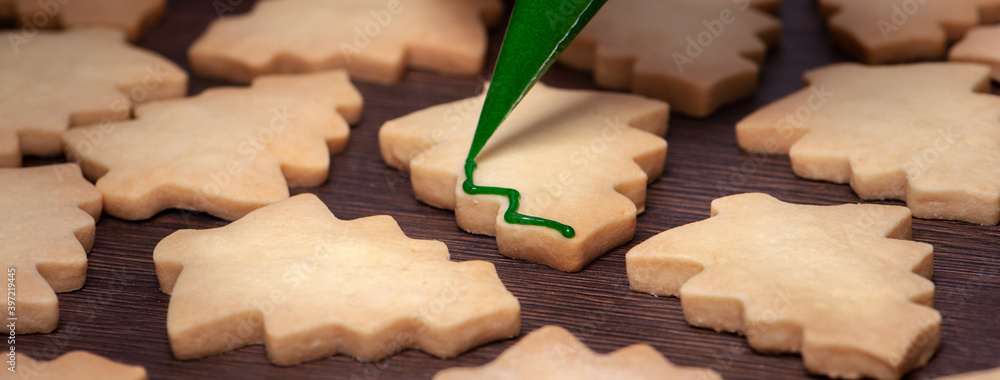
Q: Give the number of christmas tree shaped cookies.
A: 15